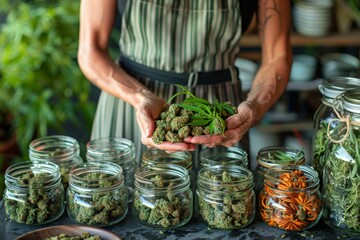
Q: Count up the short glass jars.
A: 10